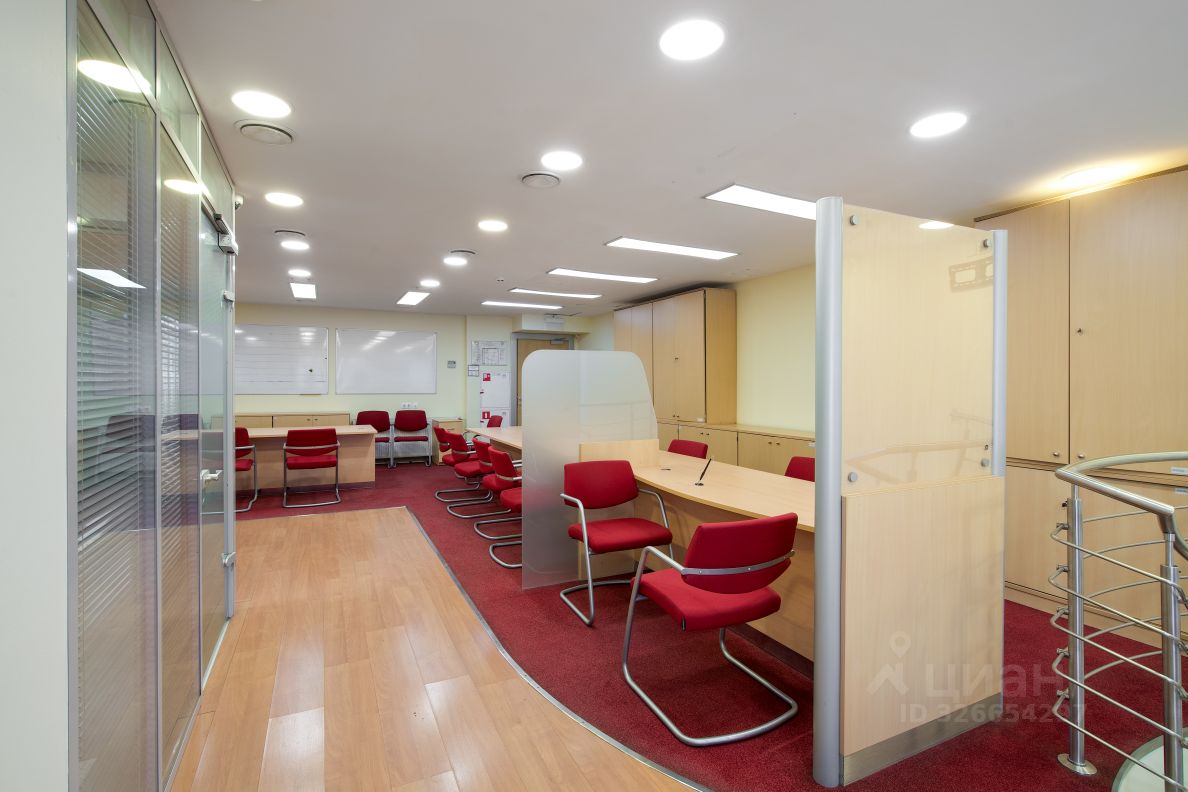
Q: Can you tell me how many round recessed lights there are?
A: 11